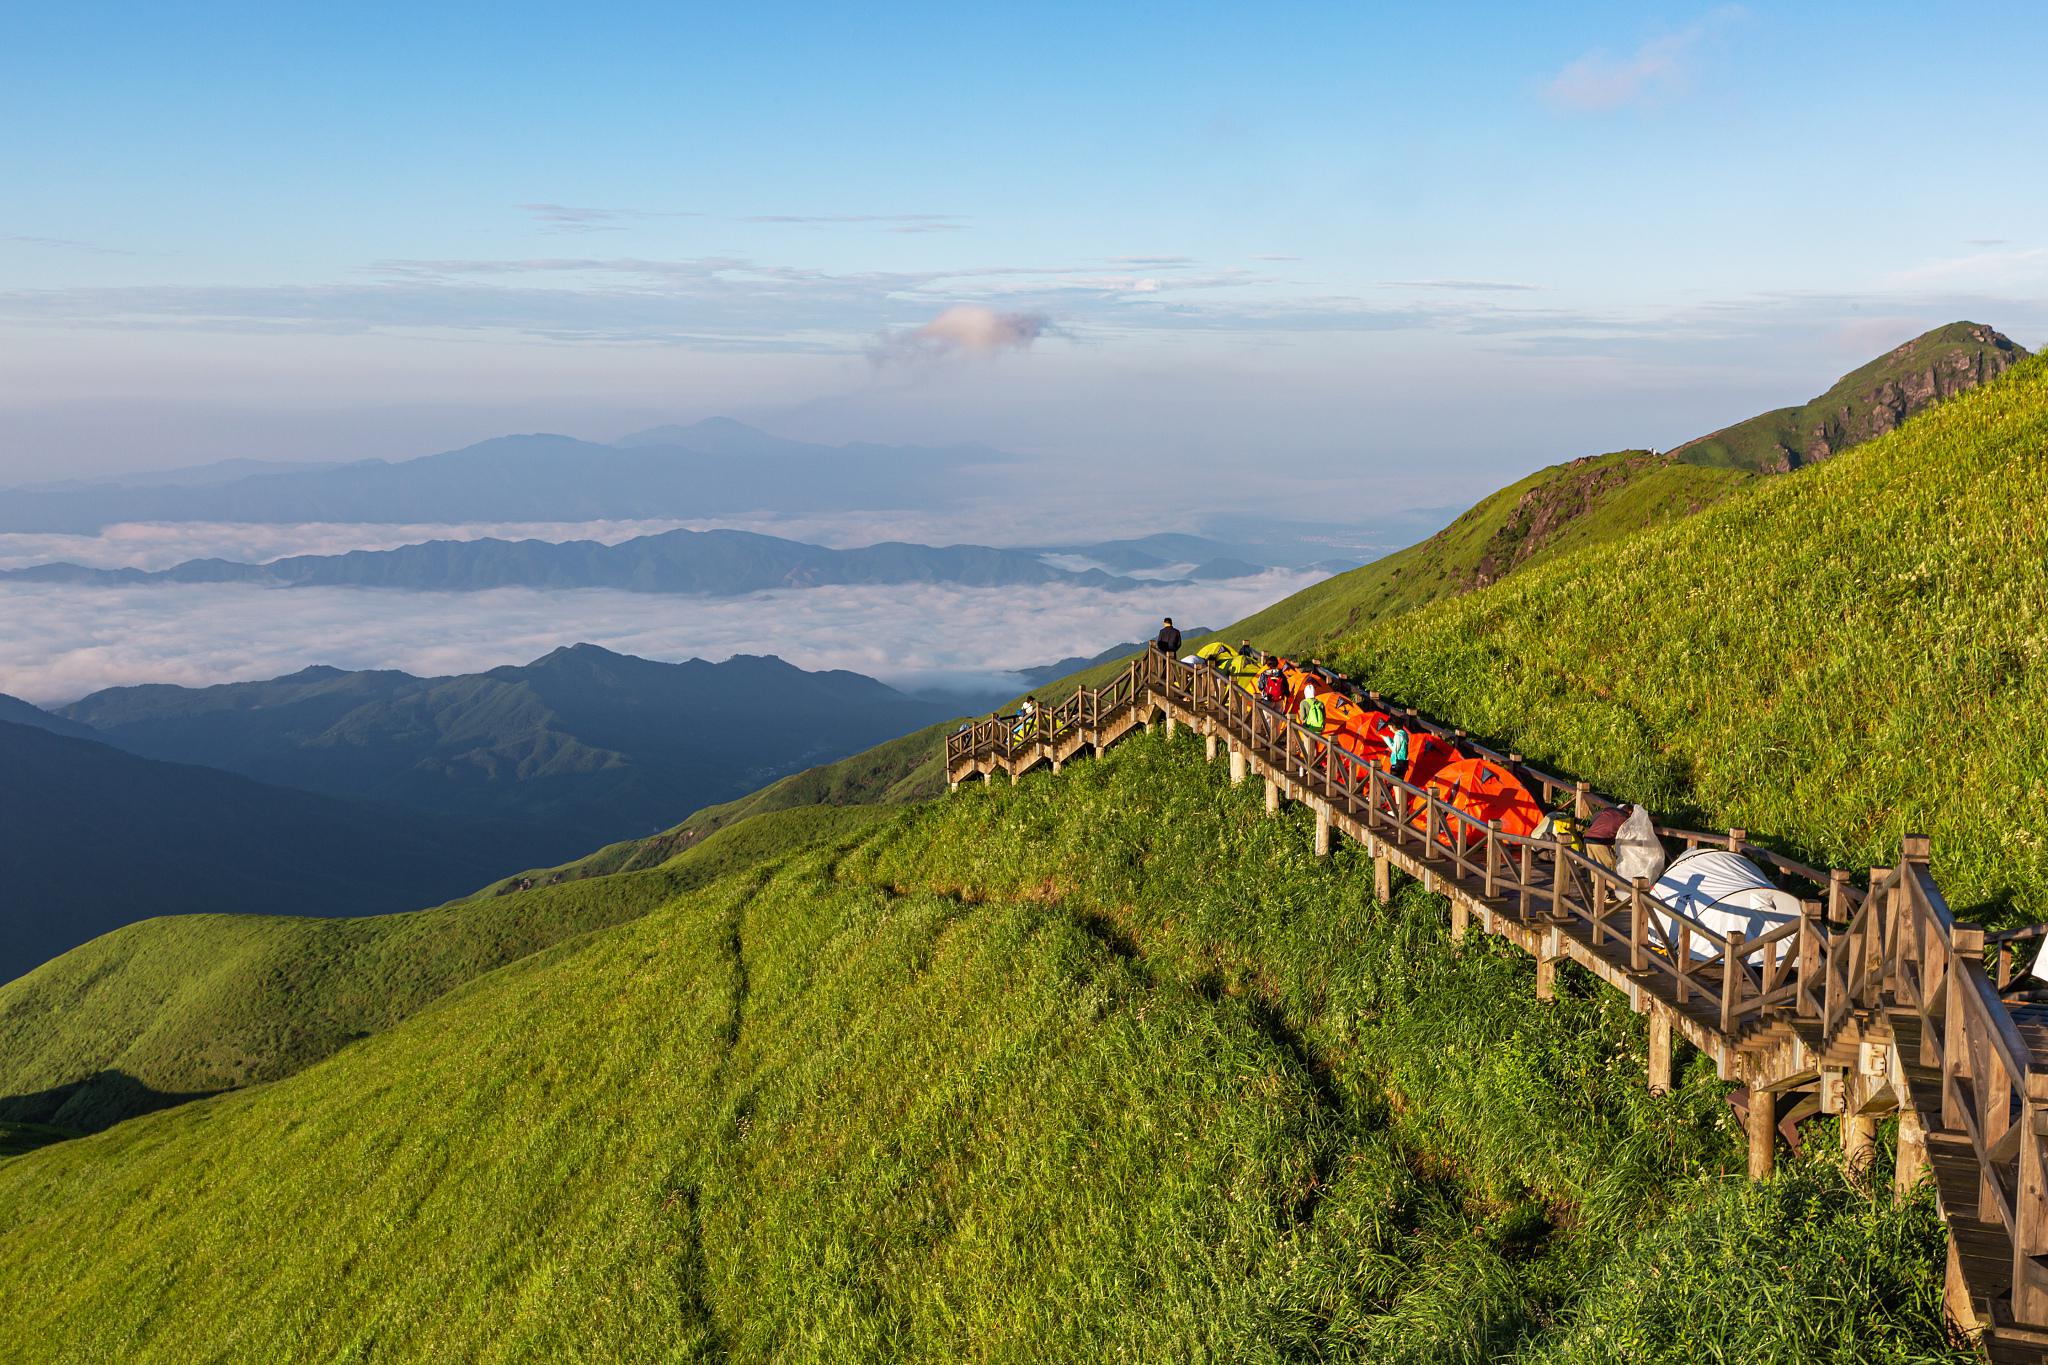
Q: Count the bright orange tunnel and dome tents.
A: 6